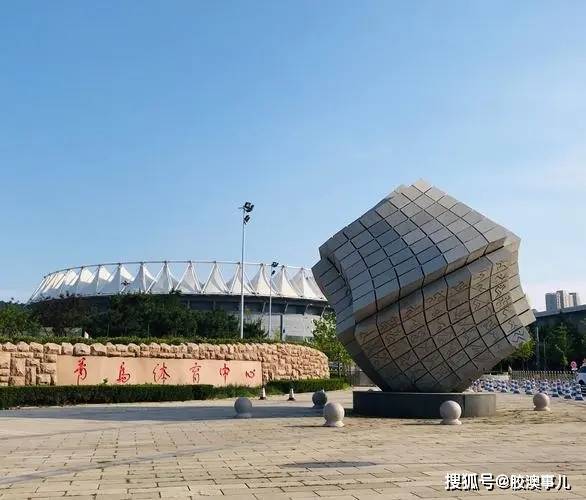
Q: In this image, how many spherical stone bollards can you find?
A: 5